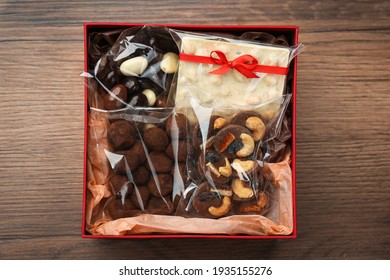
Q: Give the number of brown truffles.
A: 14